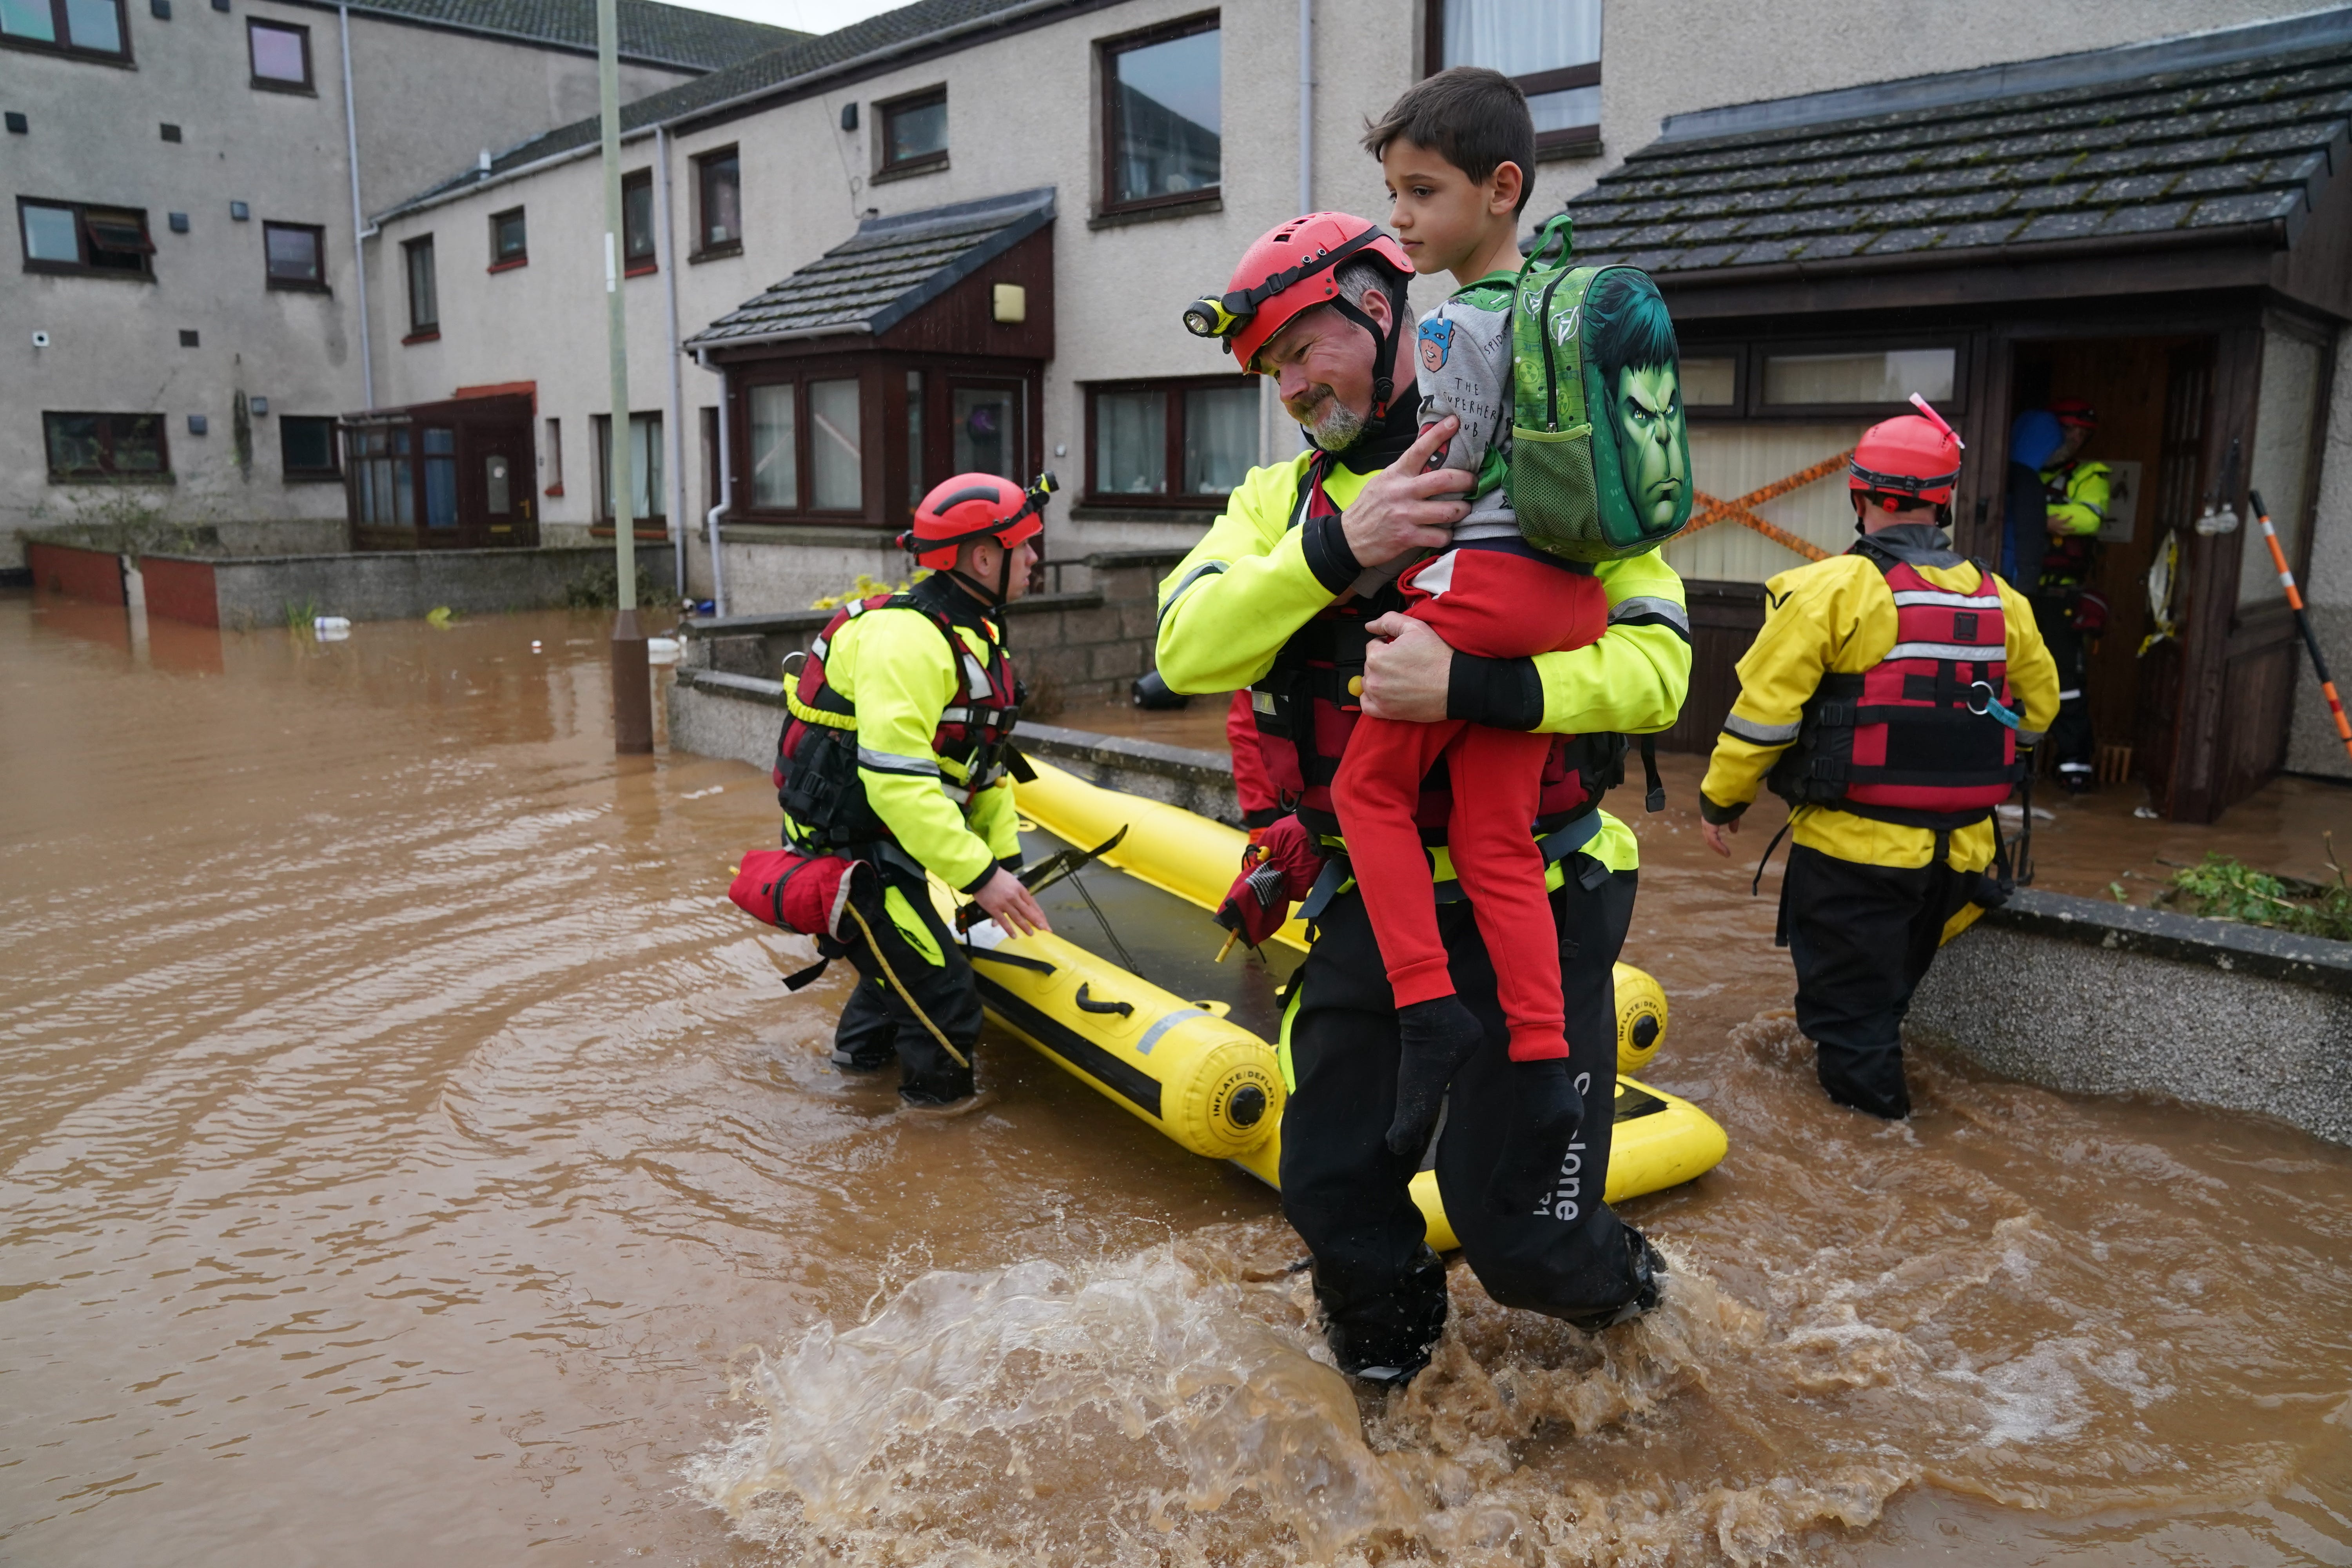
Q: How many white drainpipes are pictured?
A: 4